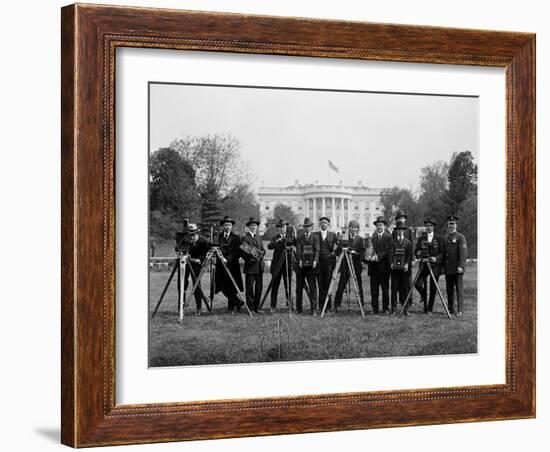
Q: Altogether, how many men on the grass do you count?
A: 12